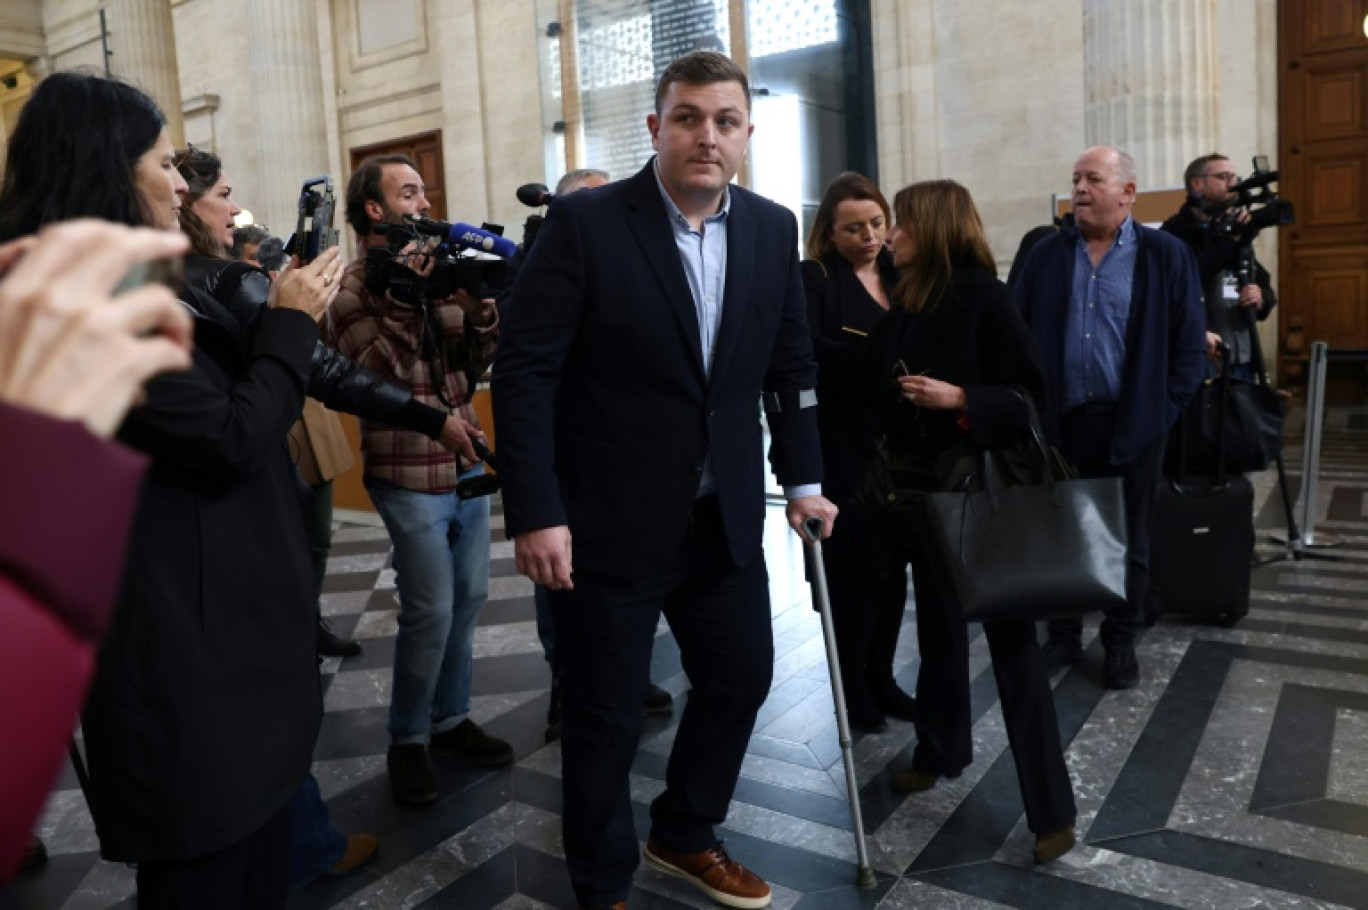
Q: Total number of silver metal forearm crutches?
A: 1